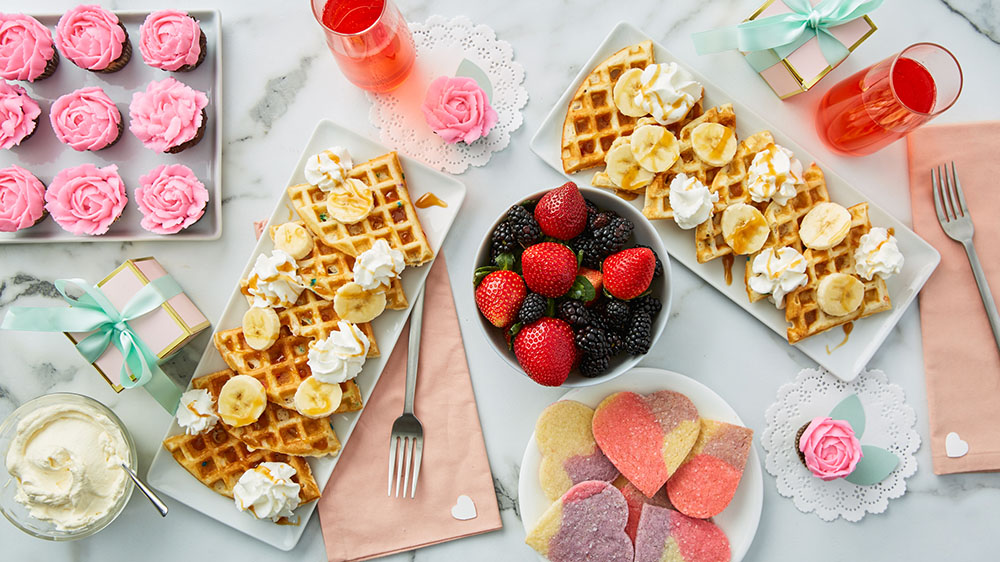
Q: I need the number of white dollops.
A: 11